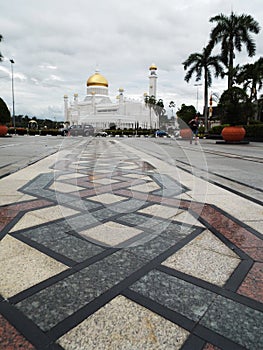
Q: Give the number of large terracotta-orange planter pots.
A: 3